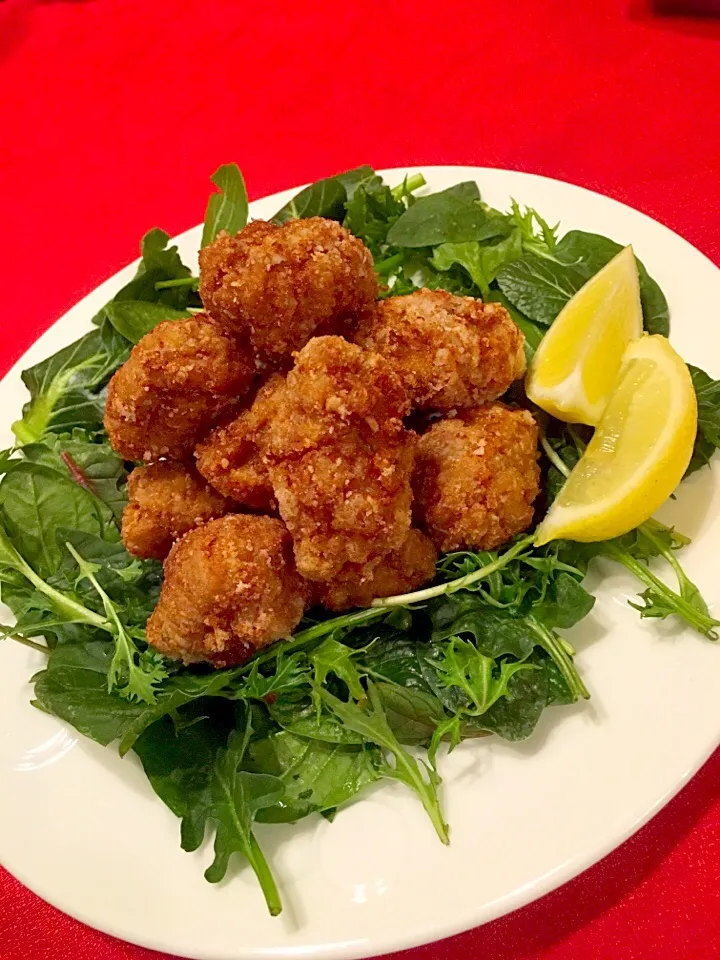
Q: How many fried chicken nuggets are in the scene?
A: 9